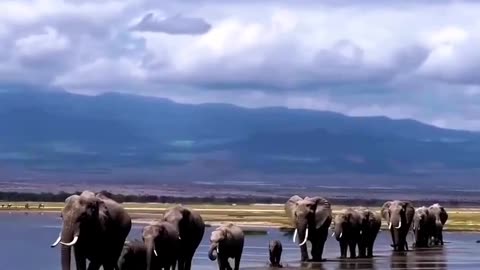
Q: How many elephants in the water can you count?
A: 12